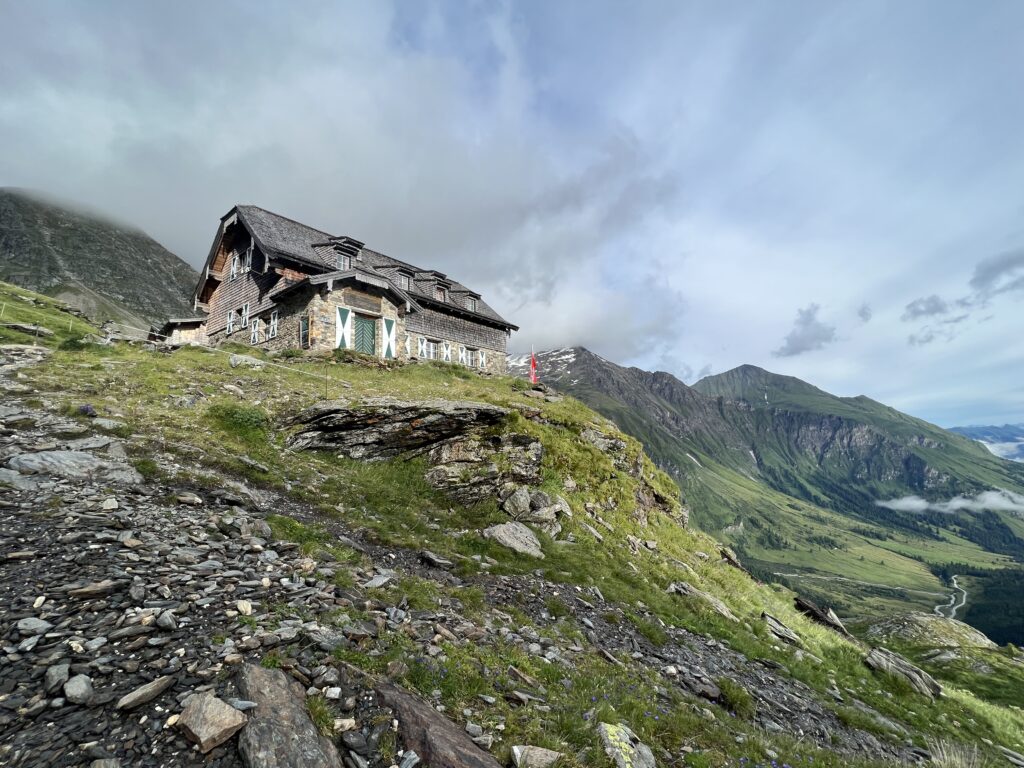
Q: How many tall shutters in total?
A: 2